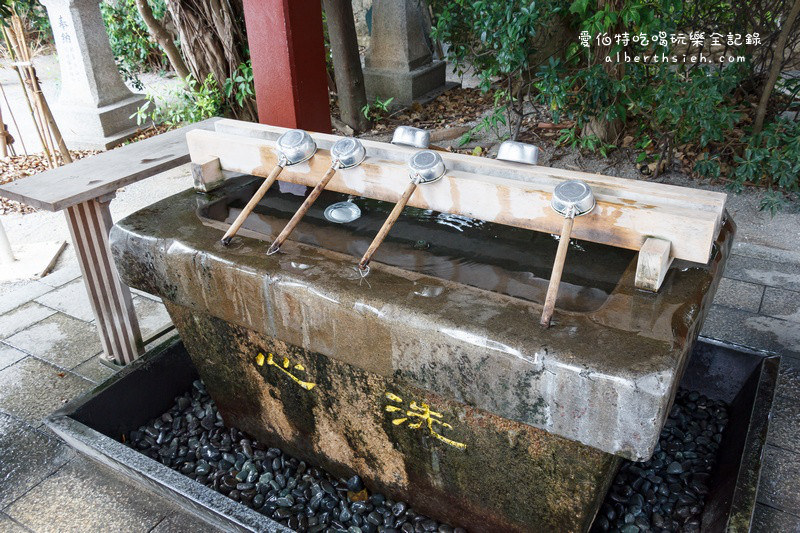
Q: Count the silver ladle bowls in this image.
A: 7